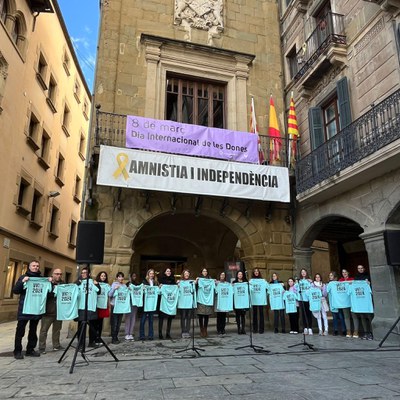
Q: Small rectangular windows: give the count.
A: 15